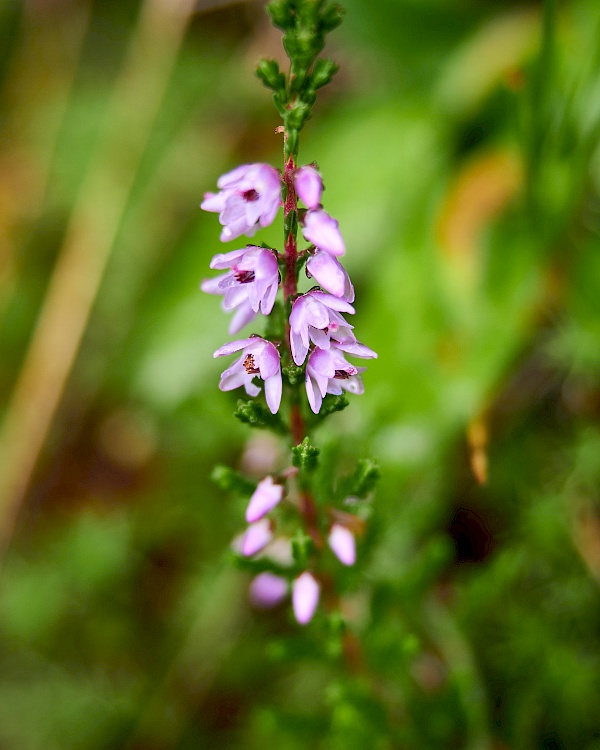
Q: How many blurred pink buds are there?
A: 5